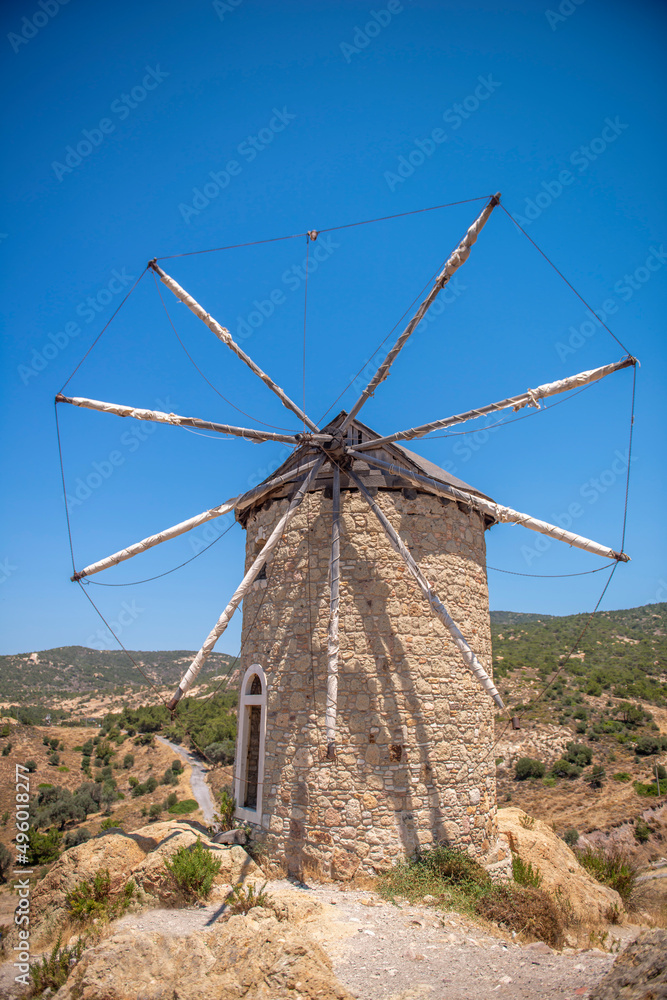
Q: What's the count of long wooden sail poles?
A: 9